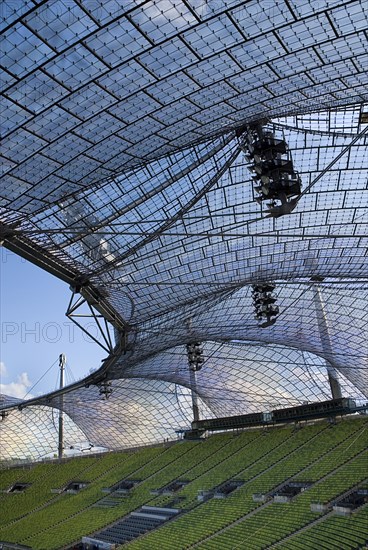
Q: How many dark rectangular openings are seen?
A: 7